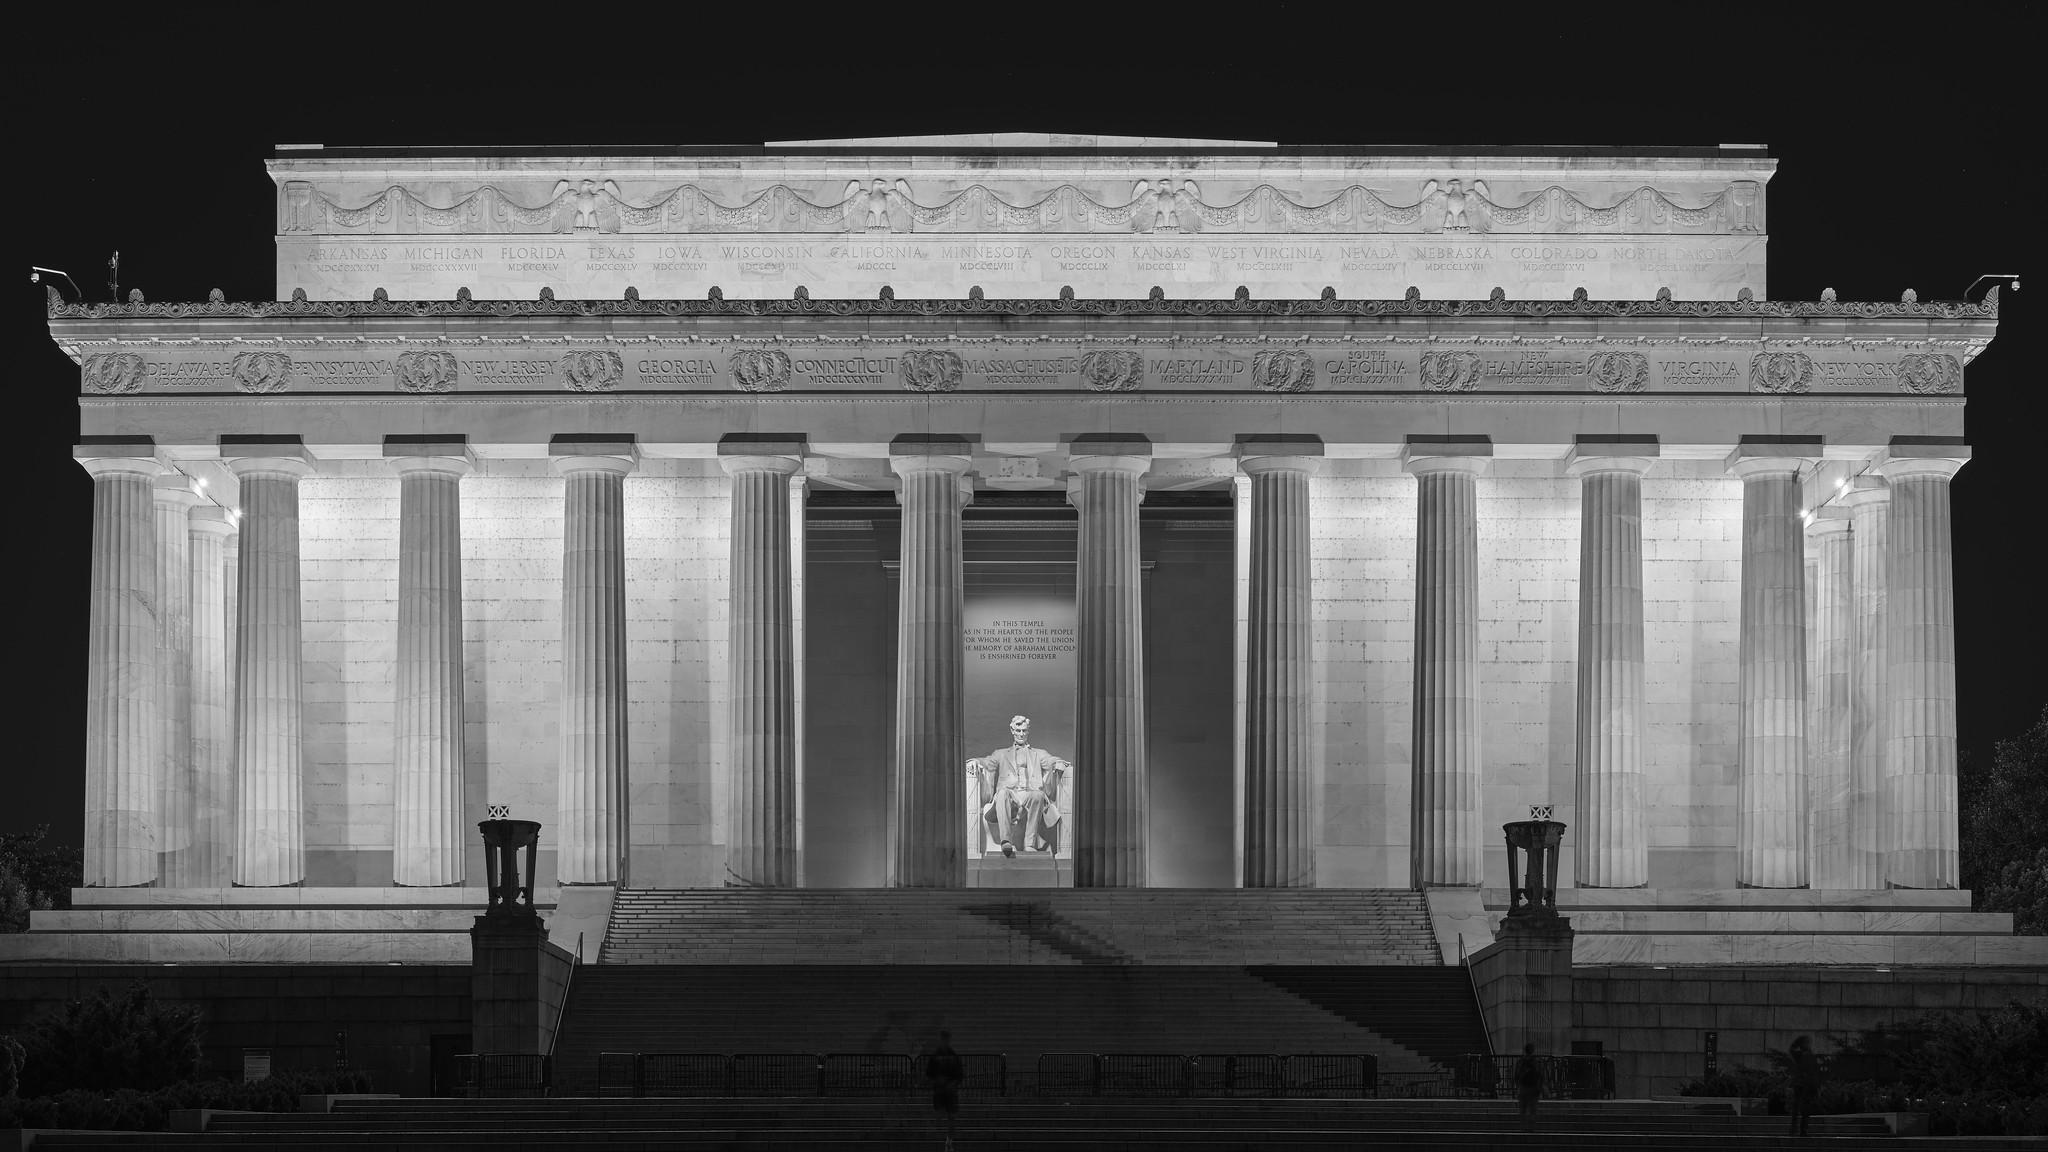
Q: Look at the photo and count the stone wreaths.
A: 12